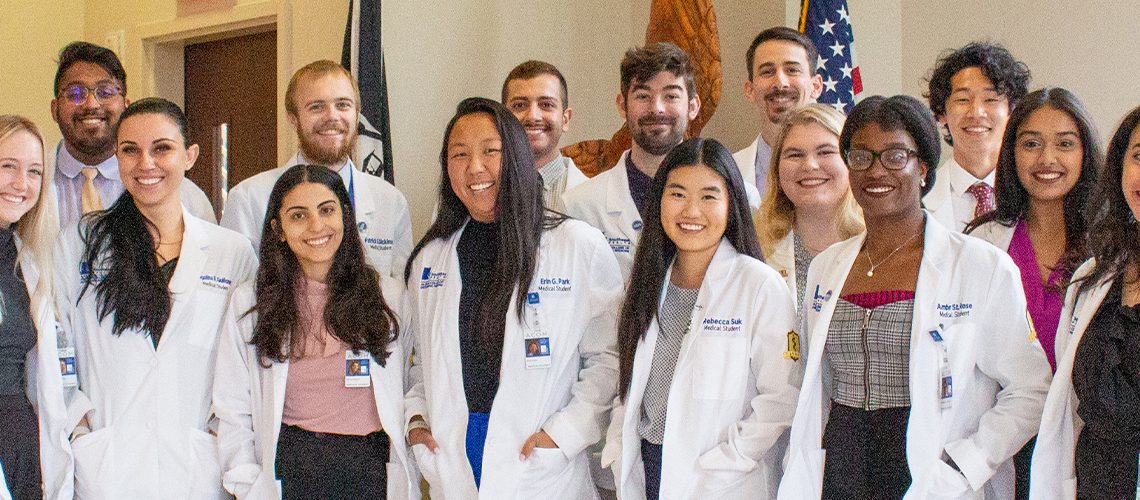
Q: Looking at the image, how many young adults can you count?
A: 15